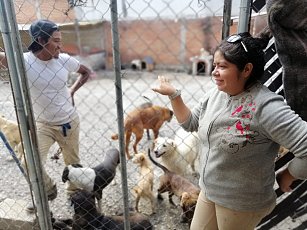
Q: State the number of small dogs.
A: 1